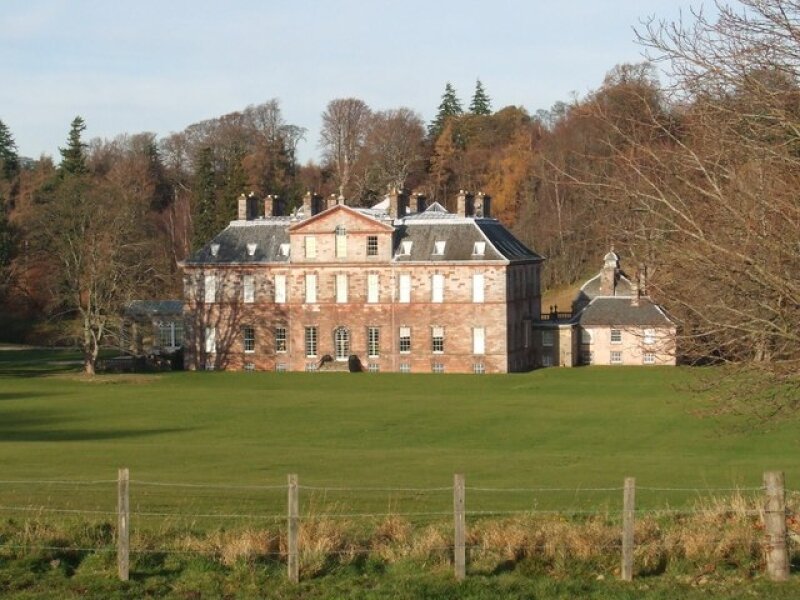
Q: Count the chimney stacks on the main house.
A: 8